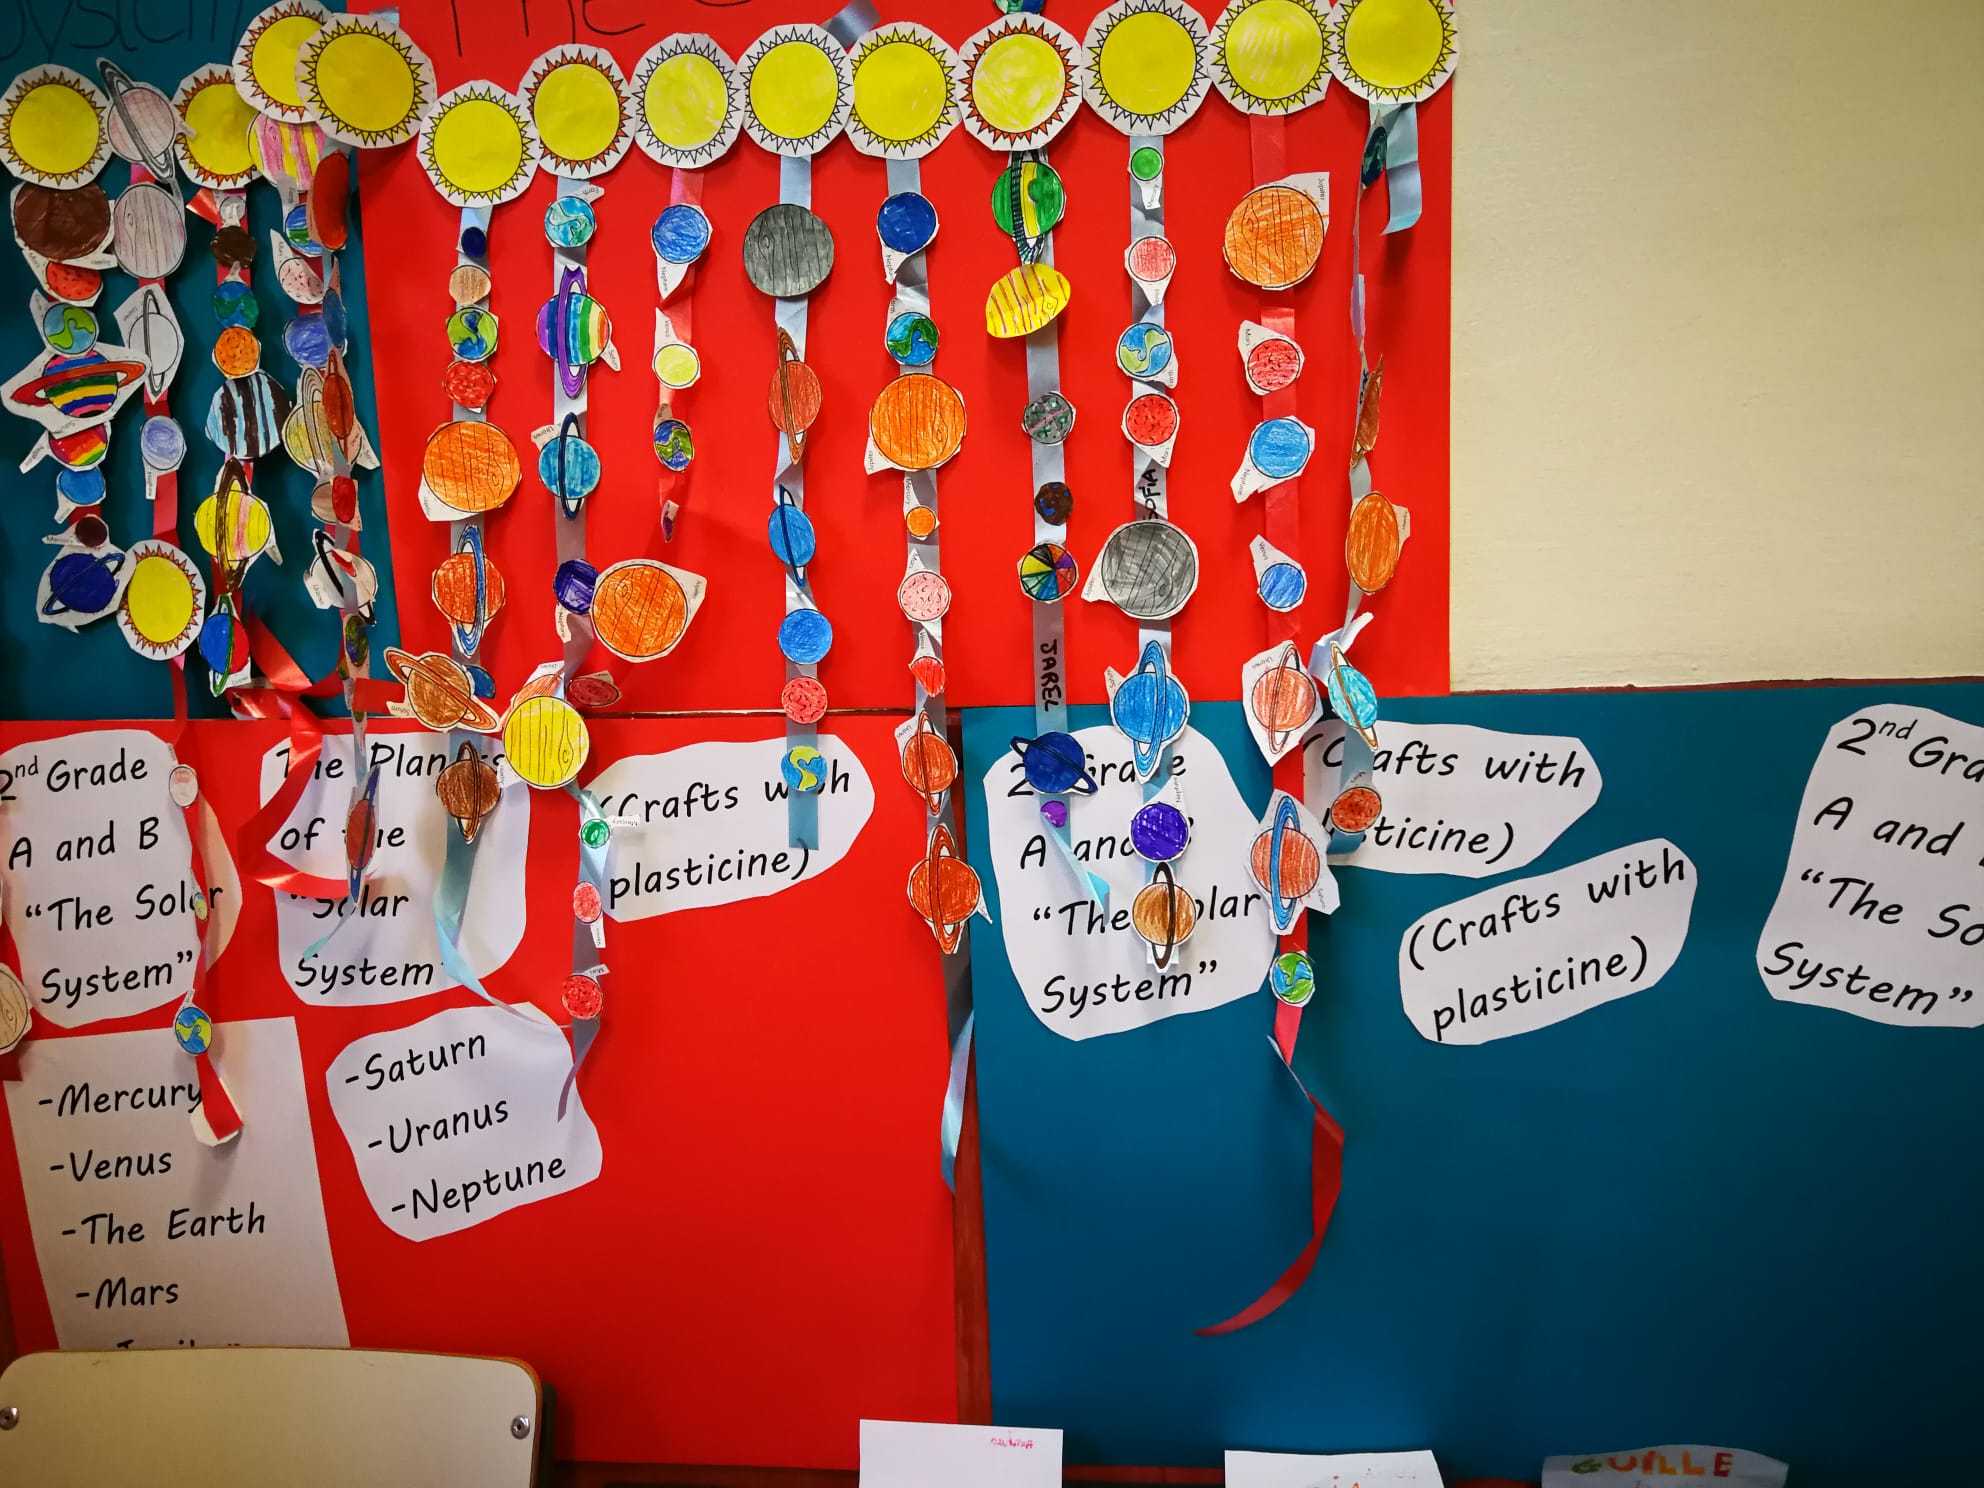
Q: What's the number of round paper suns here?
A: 14